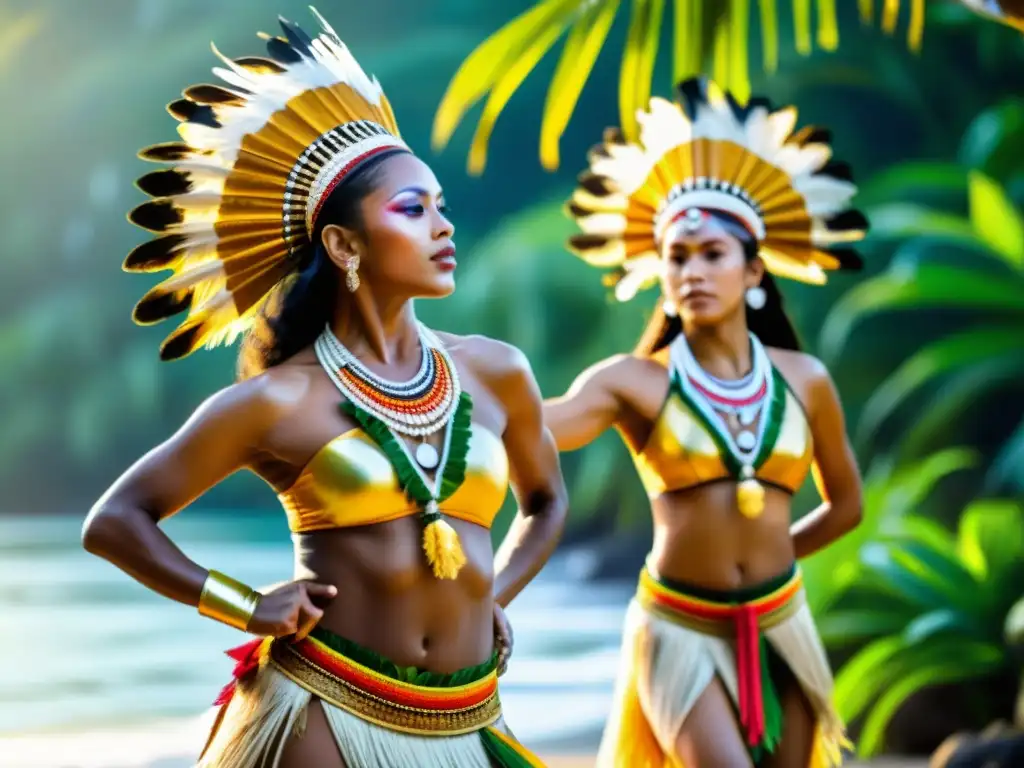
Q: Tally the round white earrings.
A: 2